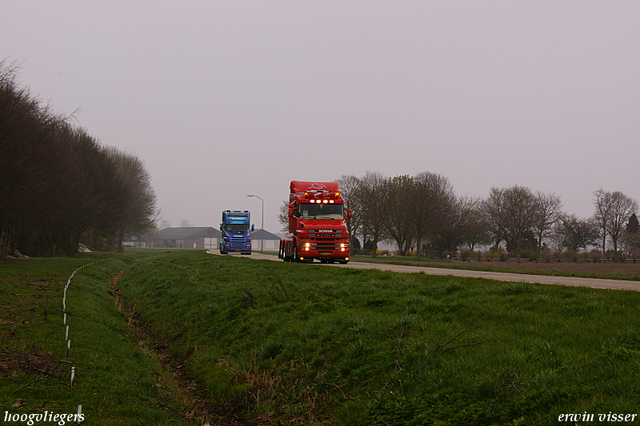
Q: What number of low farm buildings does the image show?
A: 2